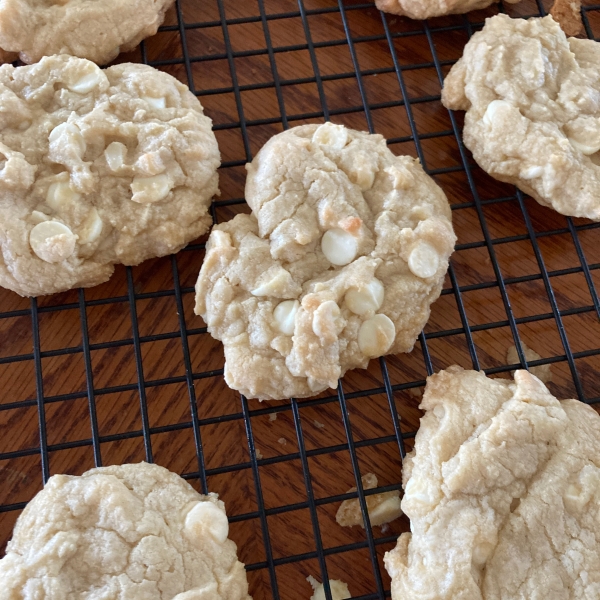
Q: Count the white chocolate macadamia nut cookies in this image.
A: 7